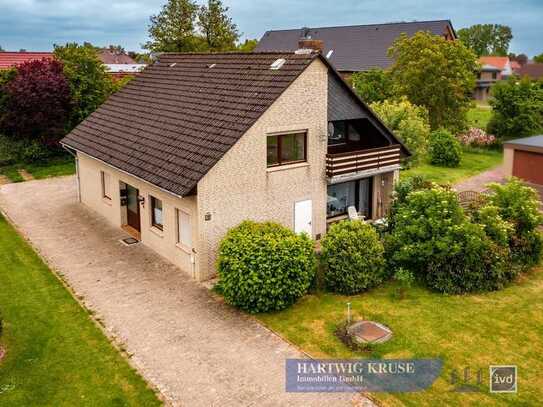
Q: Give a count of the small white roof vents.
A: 2